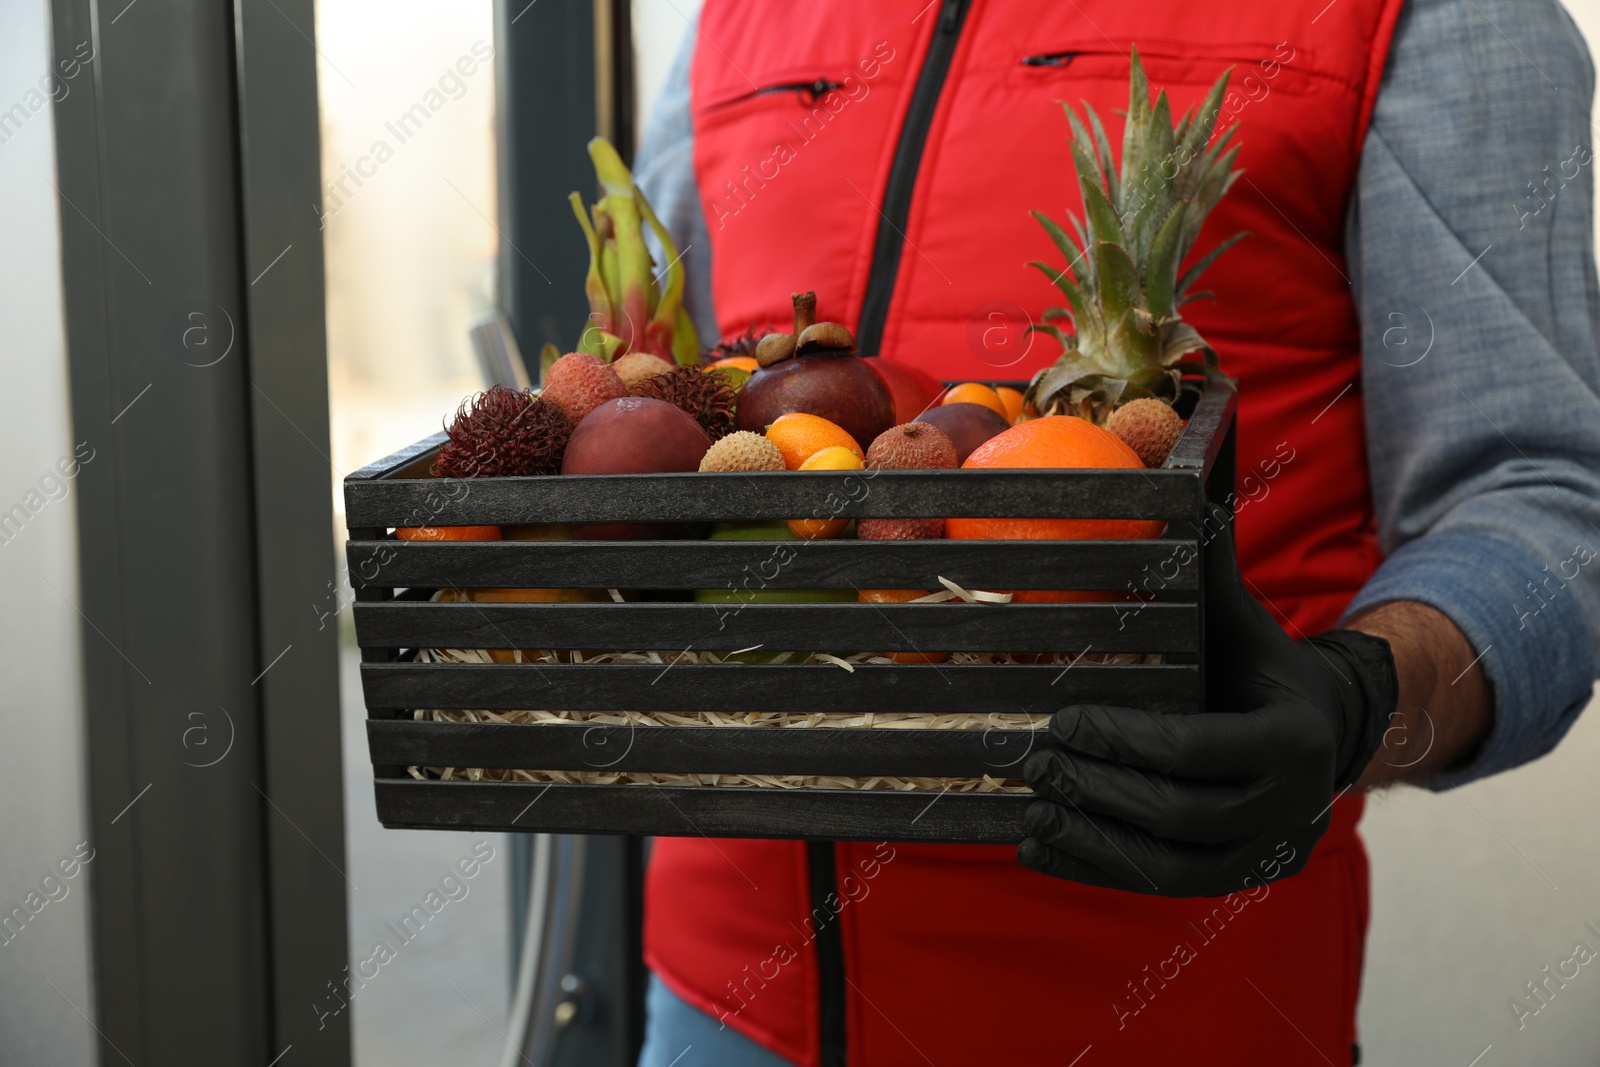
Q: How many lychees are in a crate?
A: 5